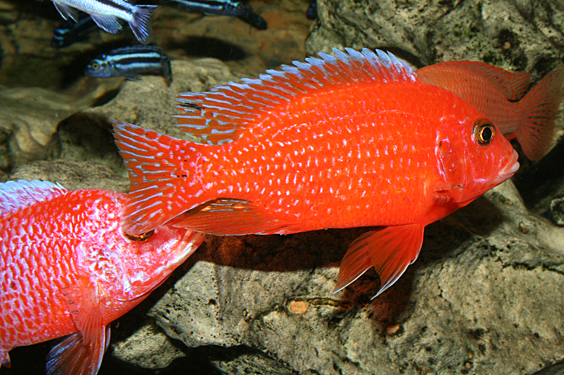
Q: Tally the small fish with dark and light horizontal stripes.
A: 4